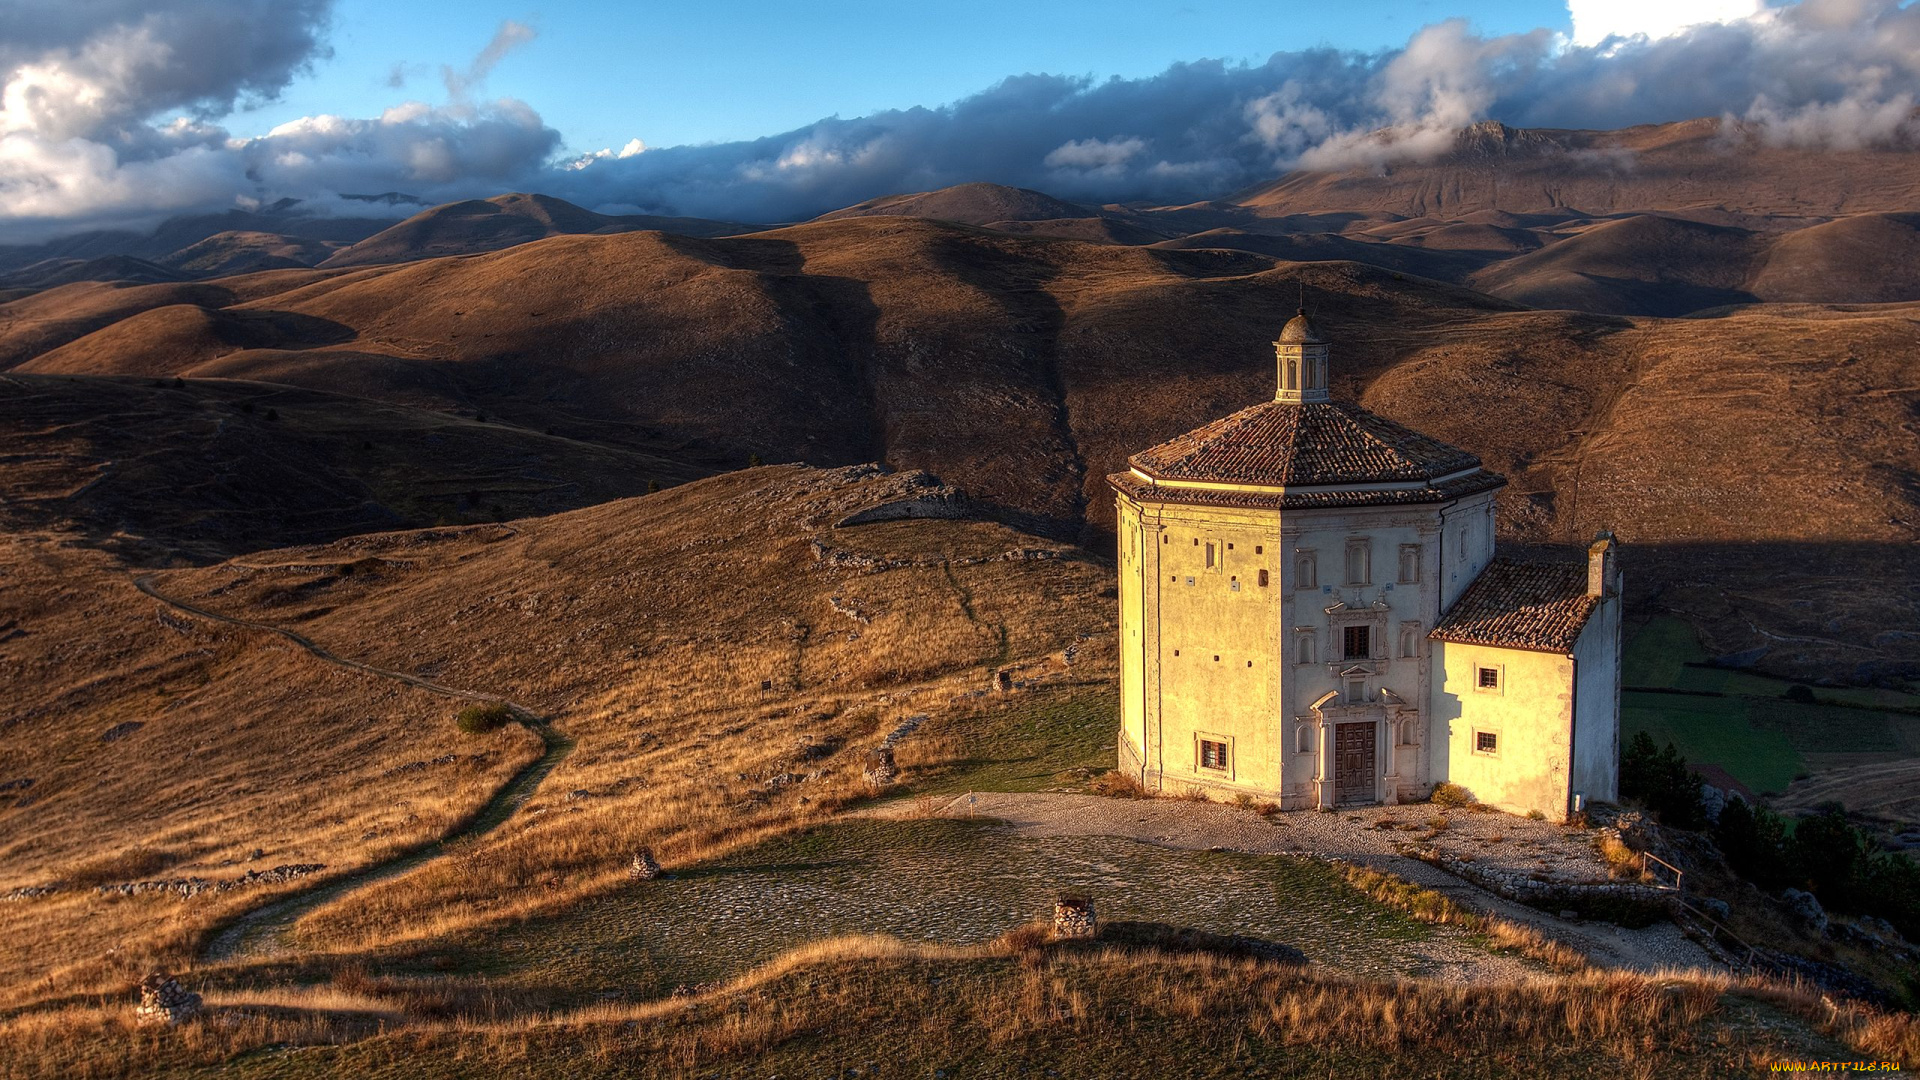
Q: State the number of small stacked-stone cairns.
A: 5